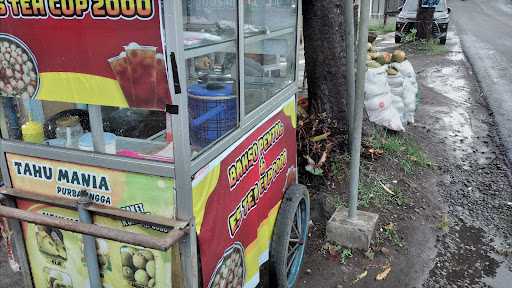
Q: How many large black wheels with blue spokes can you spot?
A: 1